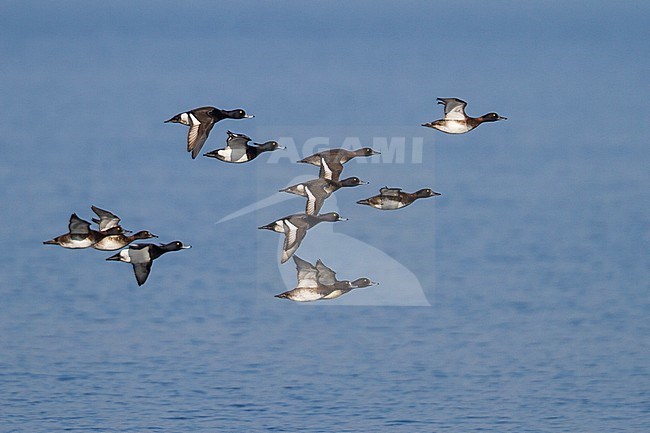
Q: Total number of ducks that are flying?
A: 12